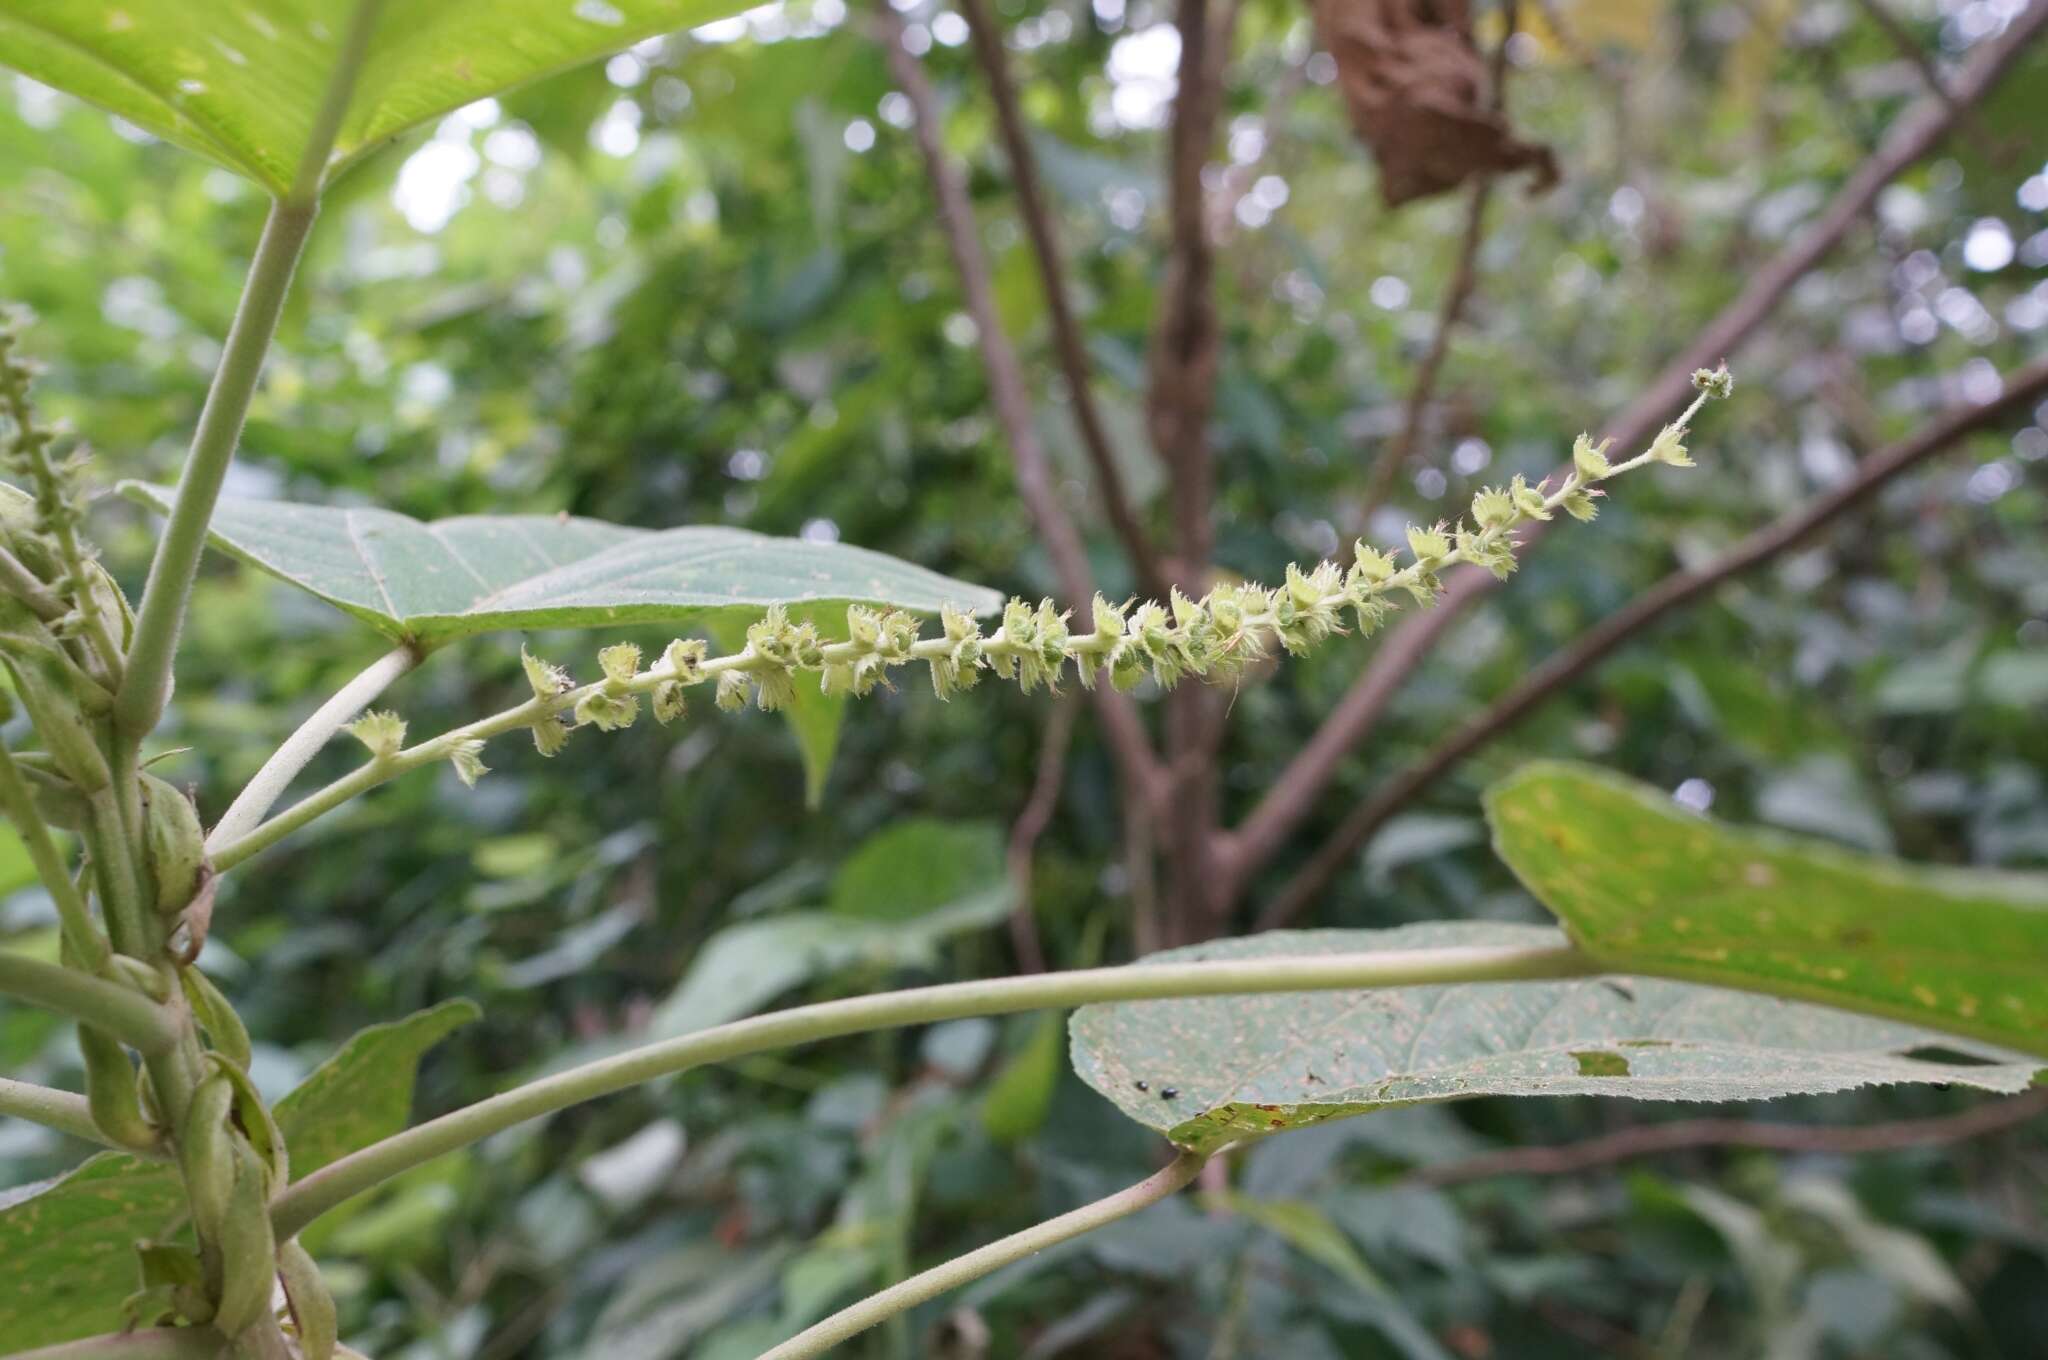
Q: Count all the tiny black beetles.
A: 2